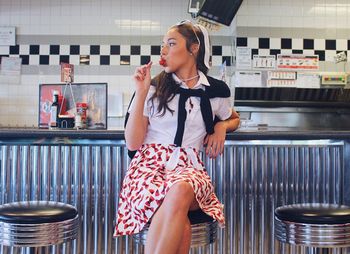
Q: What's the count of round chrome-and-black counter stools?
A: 3